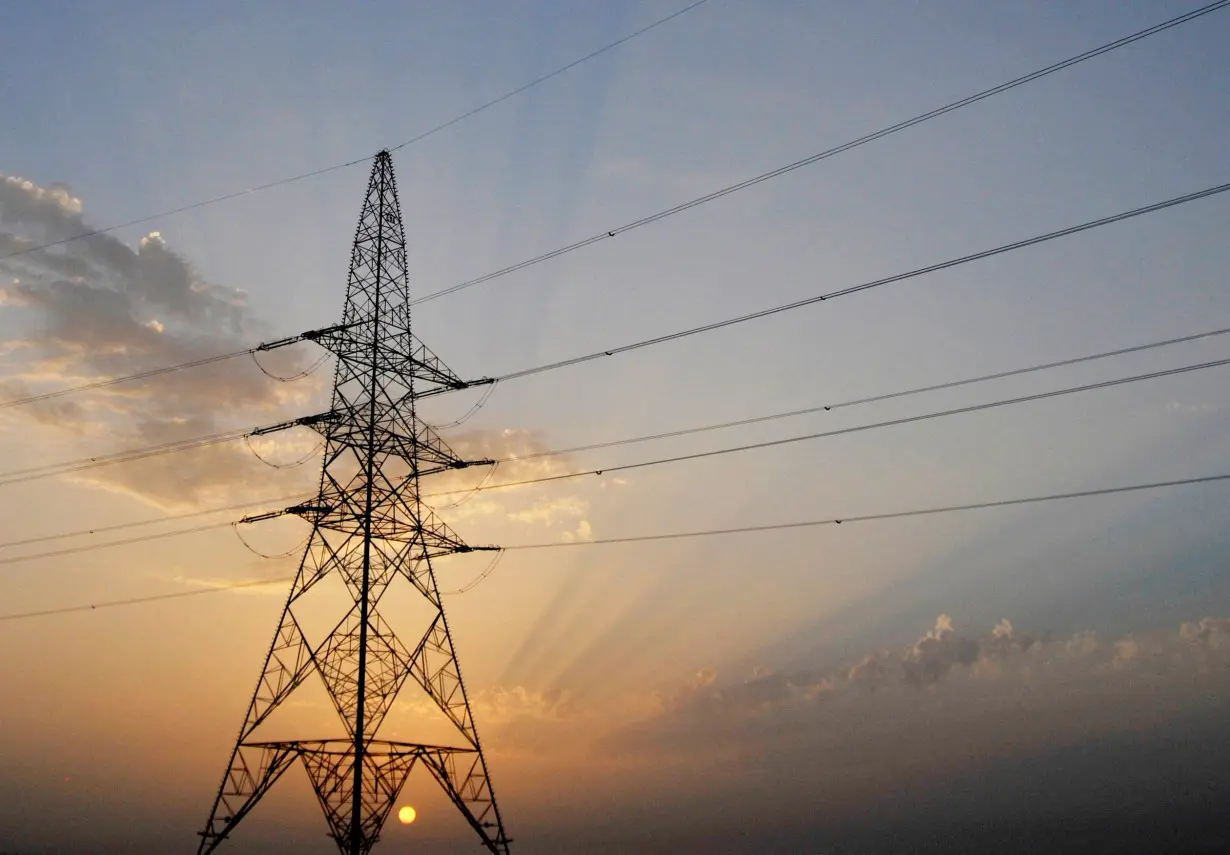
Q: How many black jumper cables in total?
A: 6